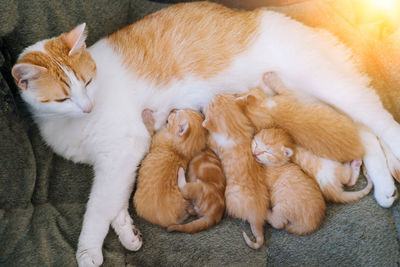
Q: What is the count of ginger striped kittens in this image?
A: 6